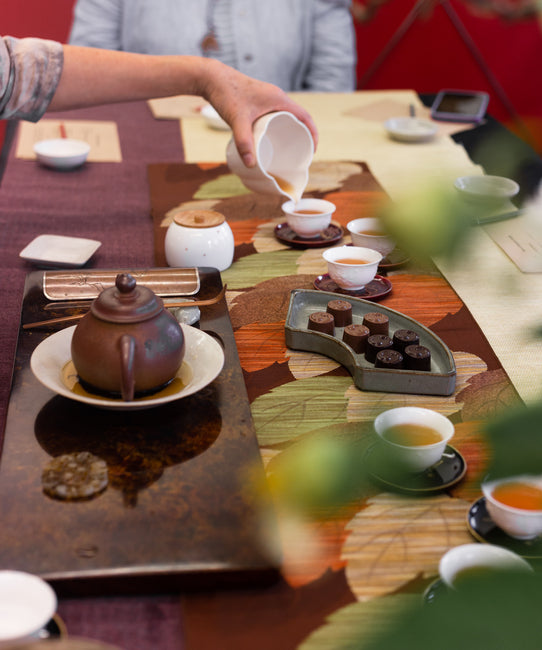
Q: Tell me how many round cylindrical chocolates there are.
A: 8